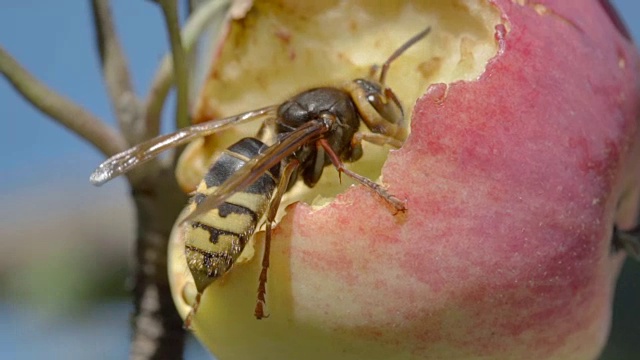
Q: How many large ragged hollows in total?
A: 1